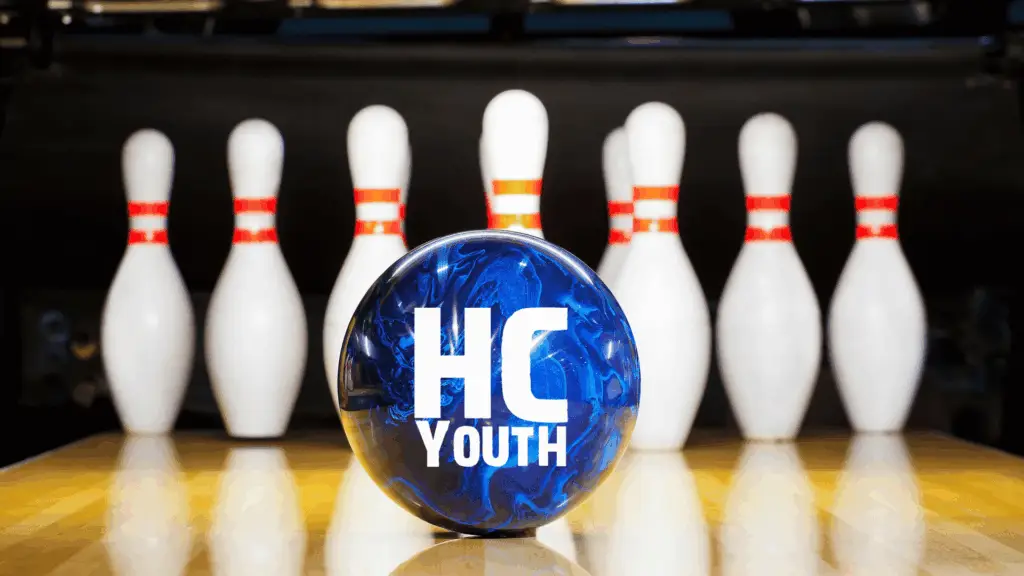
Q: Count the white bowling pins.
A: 8